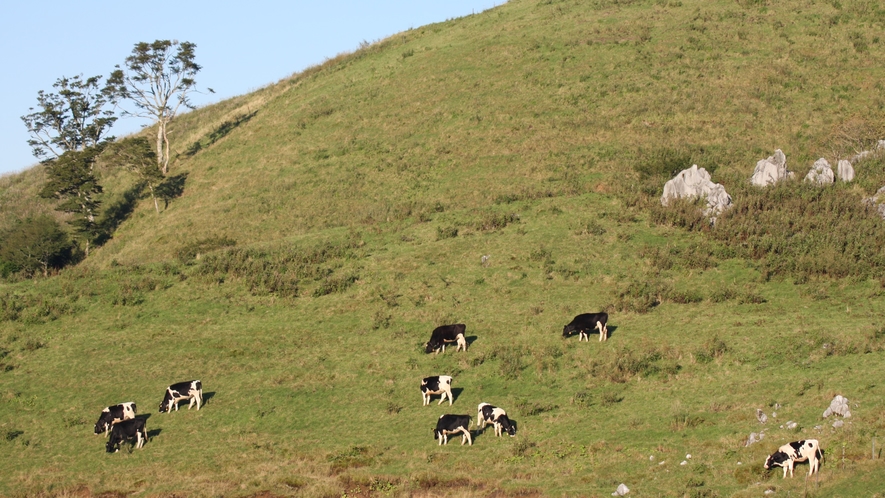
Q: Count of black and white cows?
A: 9